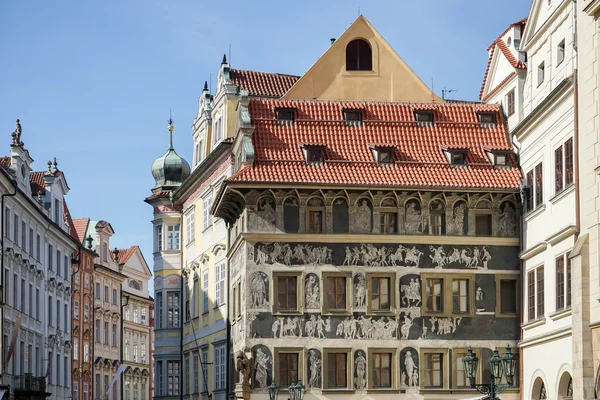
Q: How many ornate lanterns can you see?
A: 6